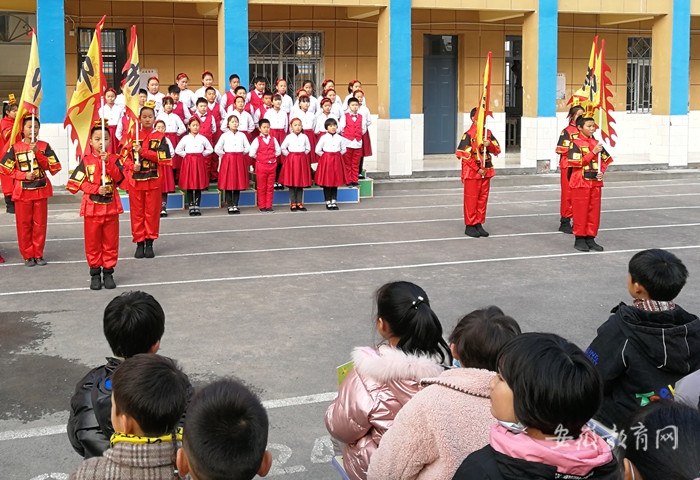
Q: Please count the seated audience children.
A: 8